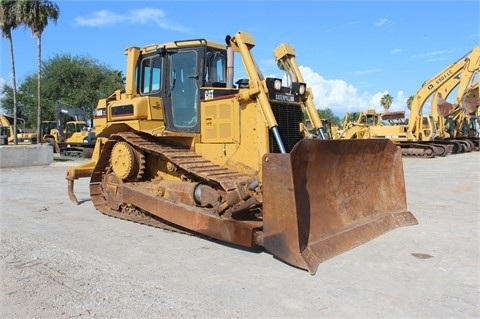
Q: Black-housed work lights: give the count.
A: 2